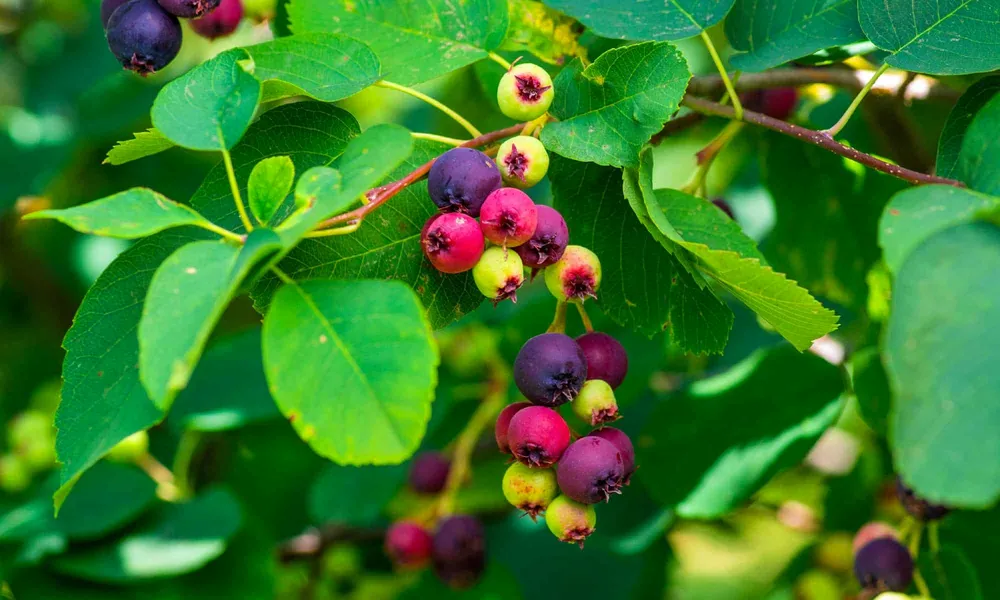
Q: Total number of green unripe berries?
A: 7